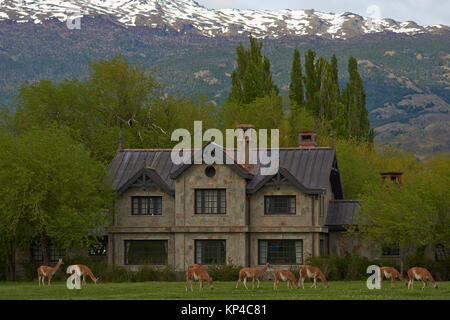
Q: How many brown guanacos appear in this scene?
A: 8